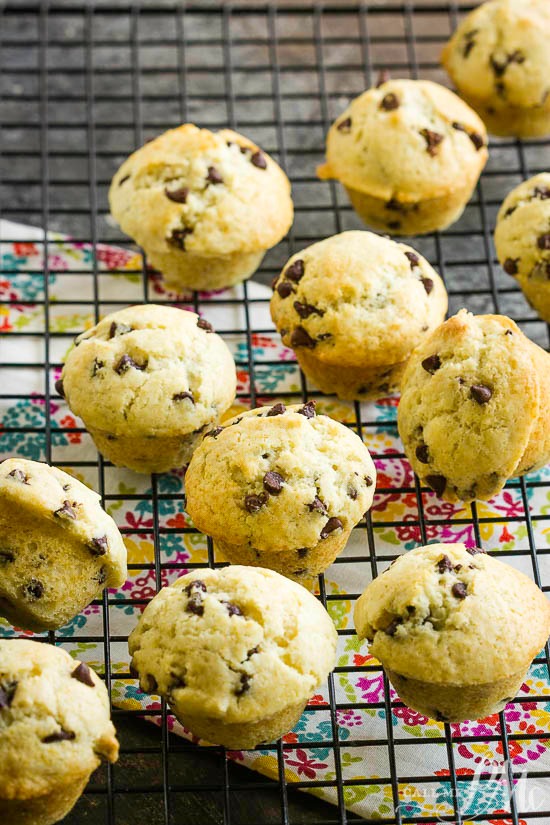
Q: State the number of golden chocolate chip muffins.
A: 12